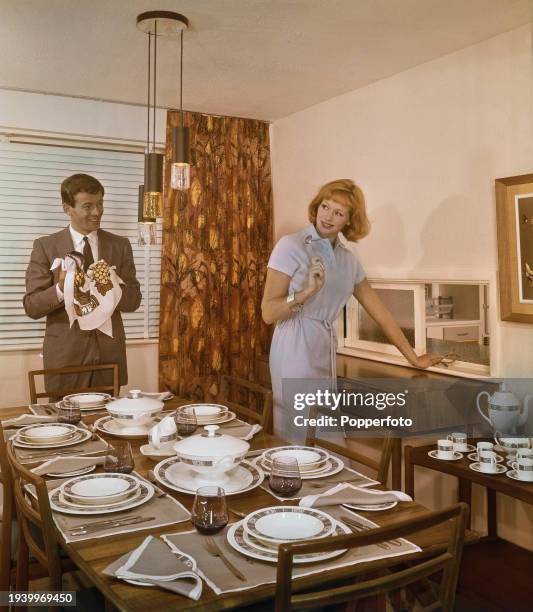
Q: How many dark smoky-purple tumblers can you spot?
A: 5